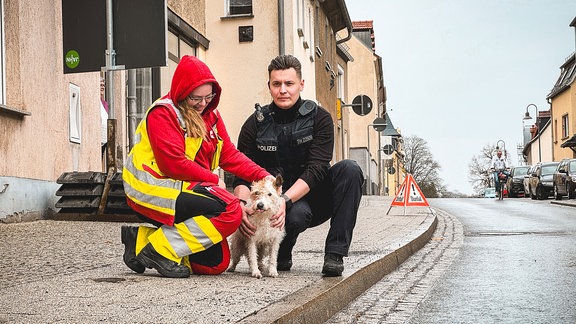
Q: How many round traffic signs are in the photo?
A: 4